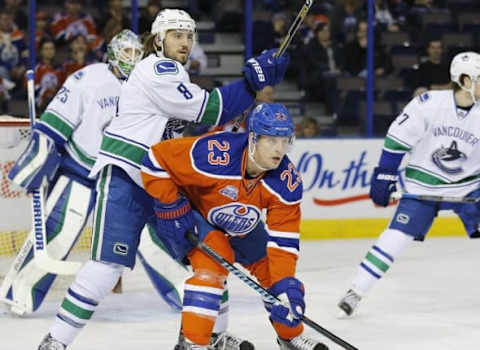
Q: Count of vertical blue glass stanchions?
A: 4